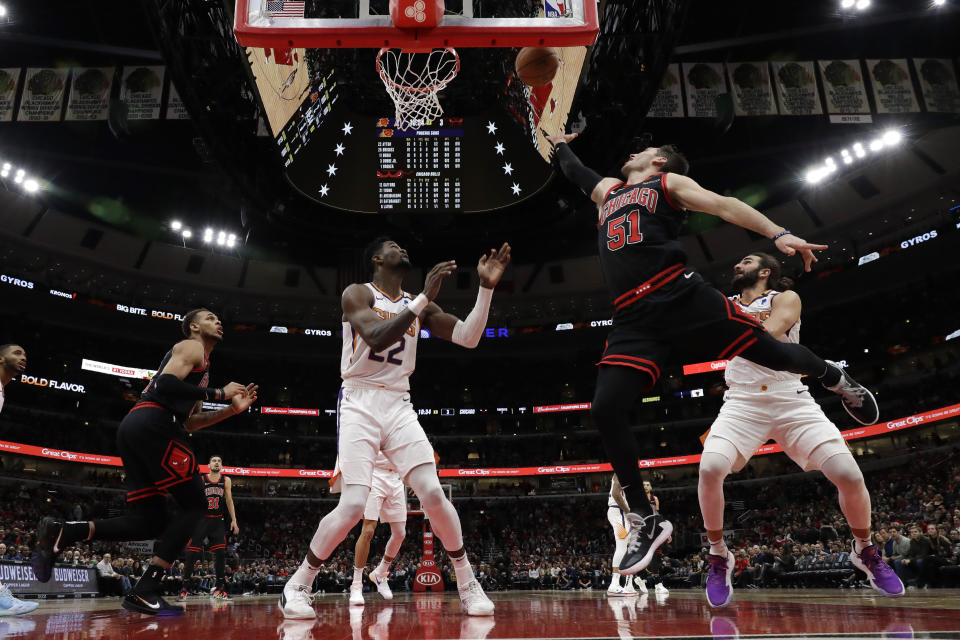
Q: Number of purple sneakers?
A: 2